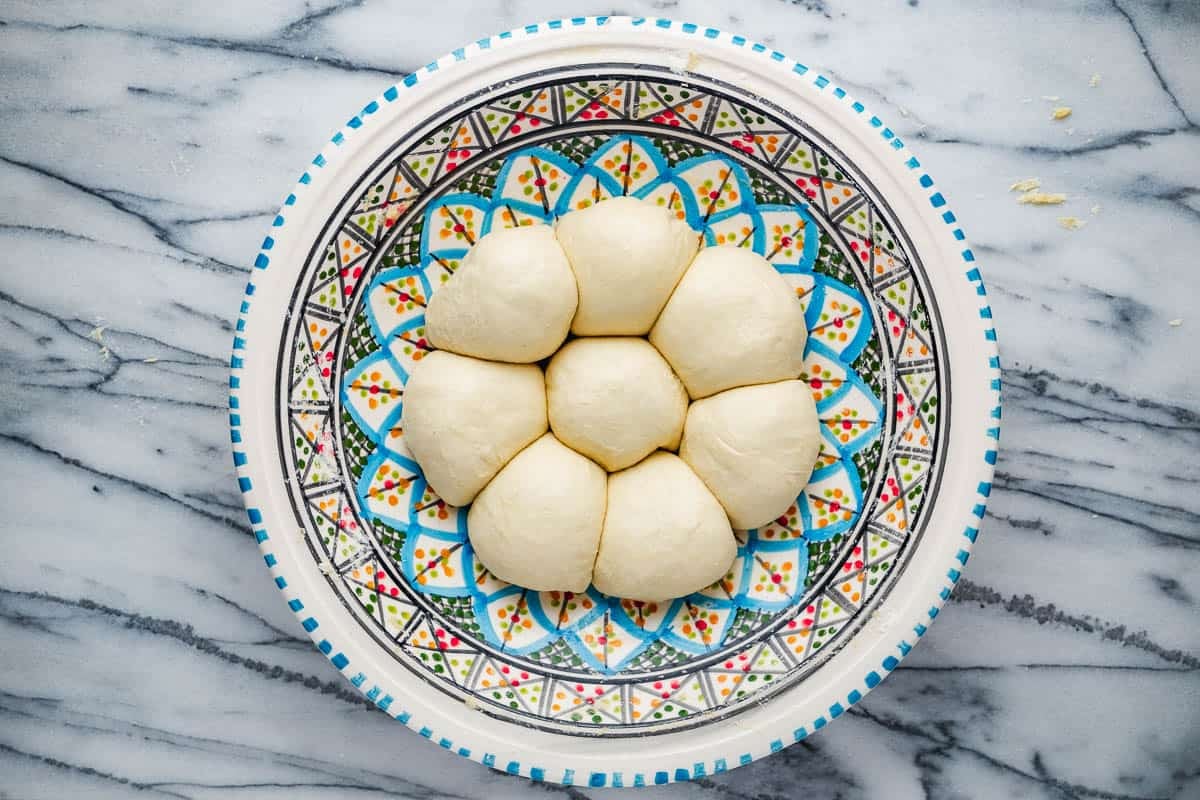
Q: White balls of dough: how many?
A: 8